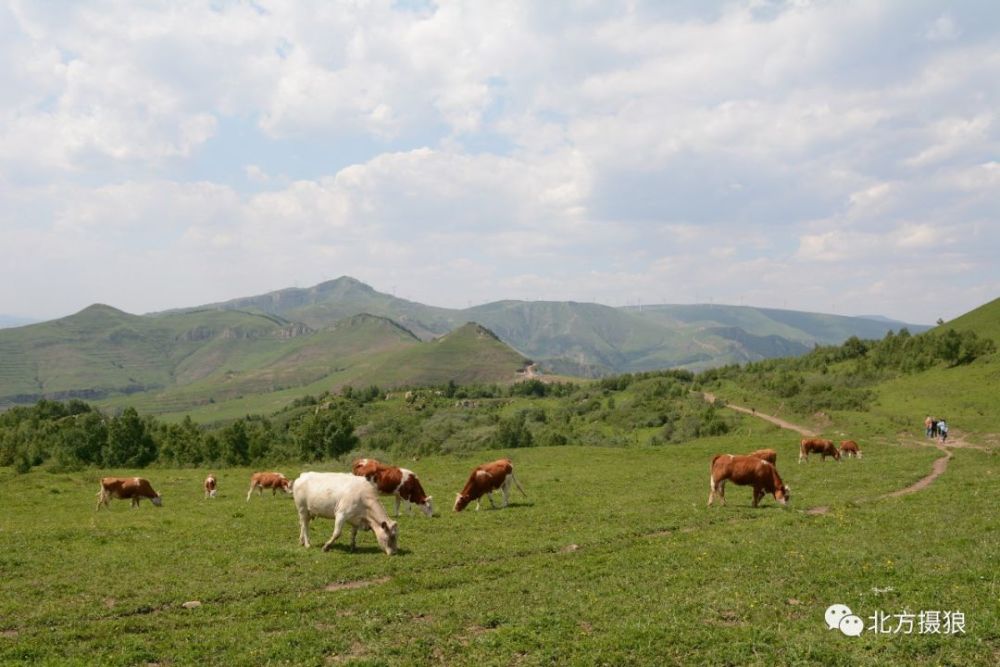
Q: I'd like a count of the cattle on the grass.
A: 10